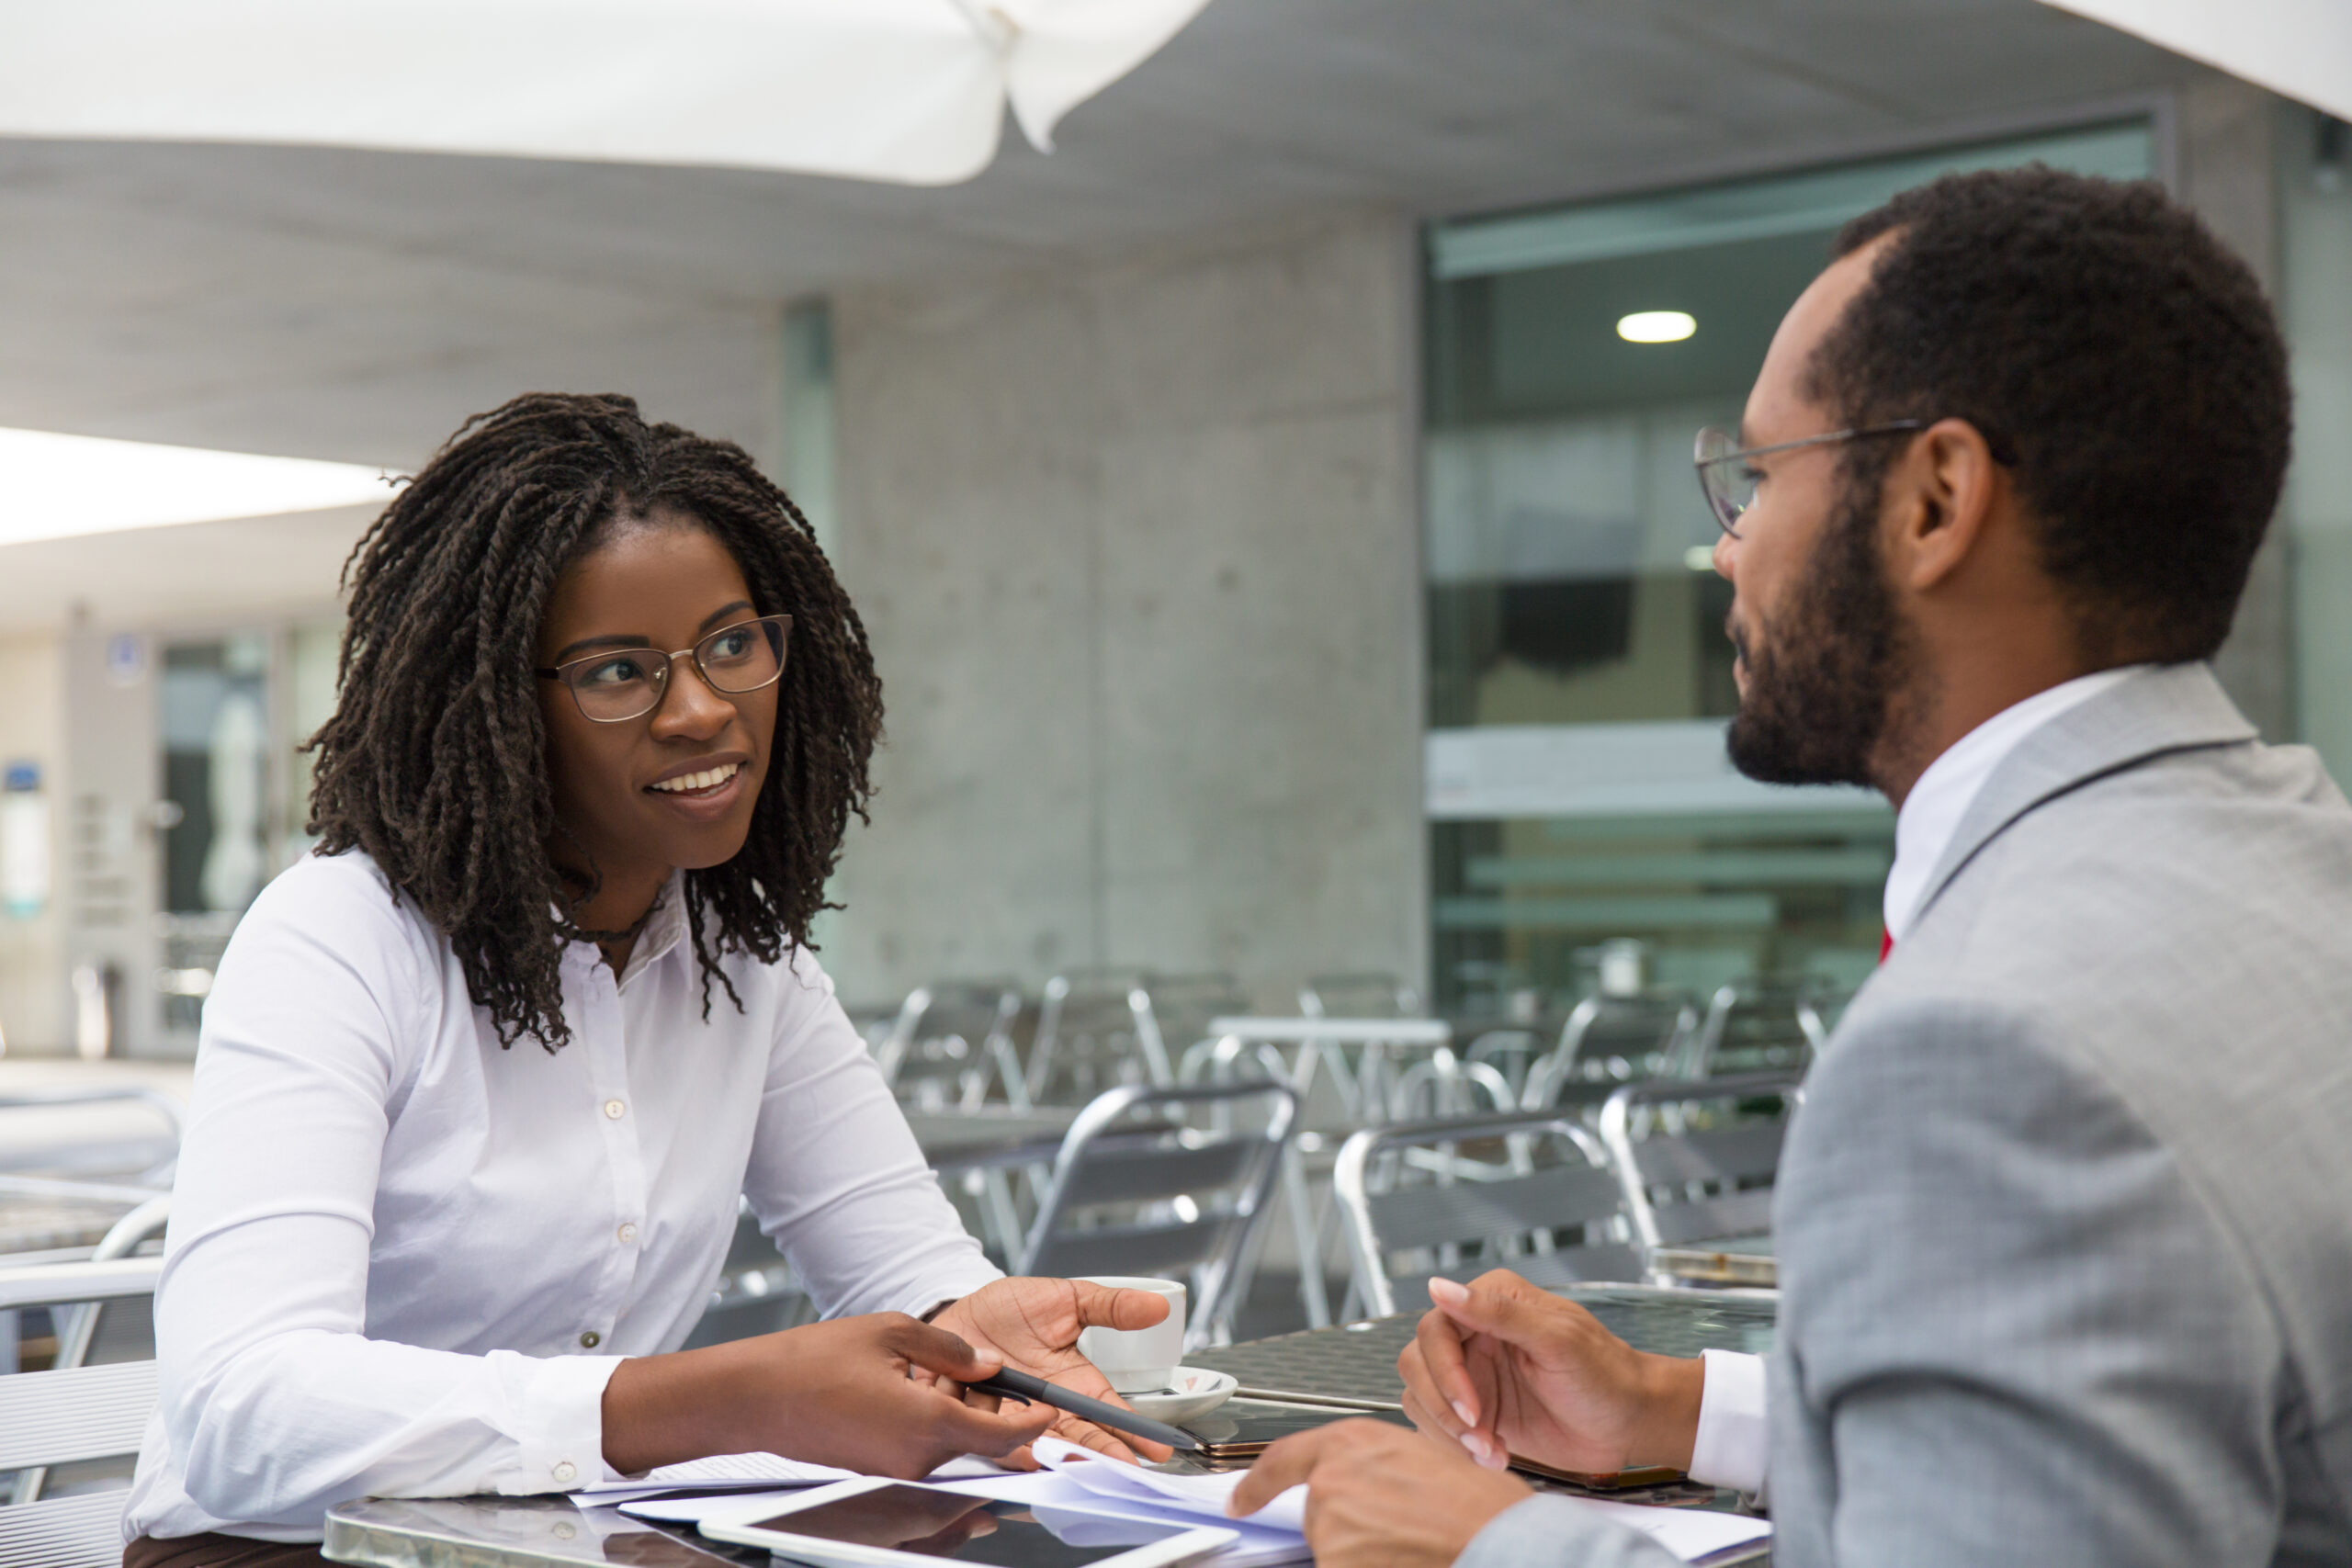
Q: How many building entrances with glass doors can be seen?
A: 1